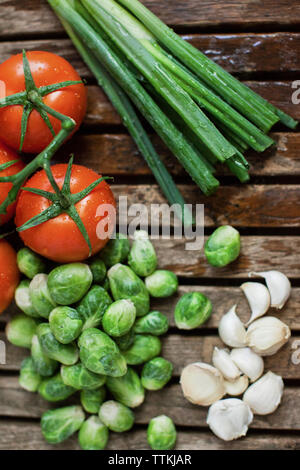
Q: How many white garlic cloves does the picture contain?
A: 10